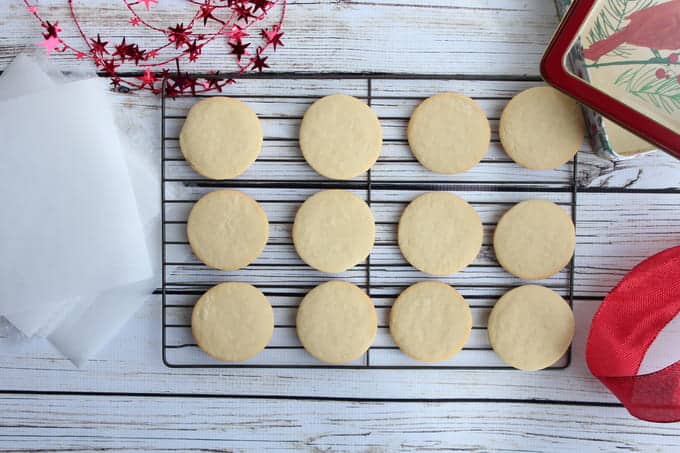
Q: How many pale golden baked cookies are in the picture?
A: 12